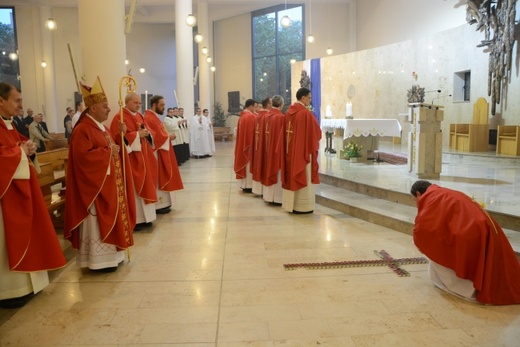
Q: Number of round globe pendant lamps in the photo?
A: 14